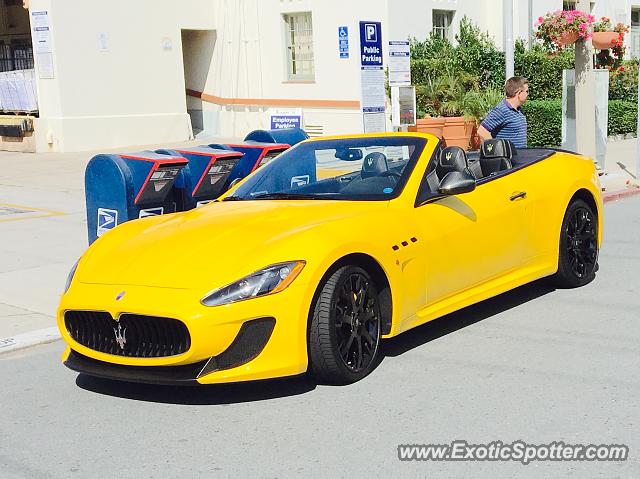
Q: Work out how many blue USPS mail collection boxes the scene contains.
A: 4